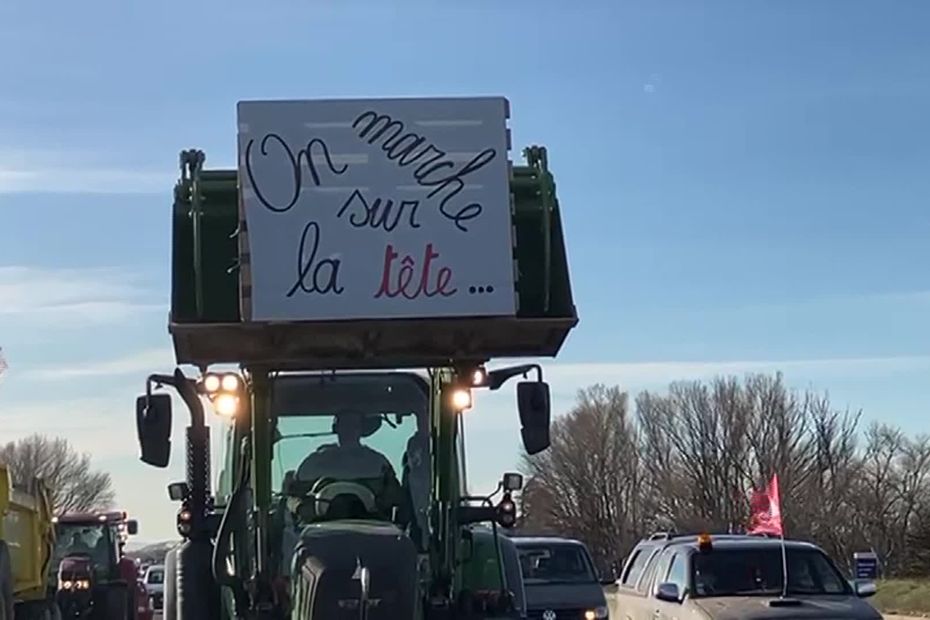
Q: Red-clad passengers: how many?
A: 0